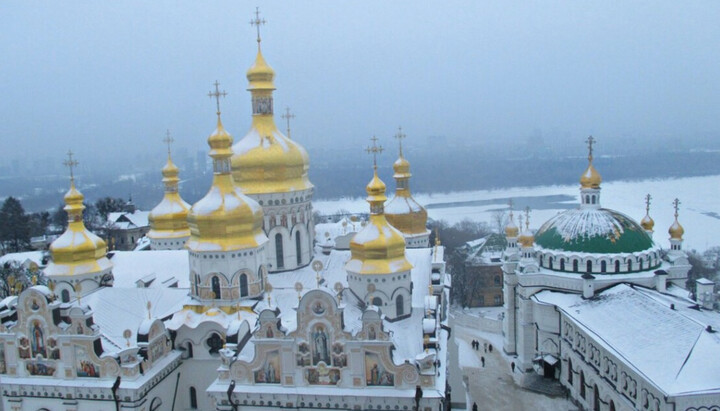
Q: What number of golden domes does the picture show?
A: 11